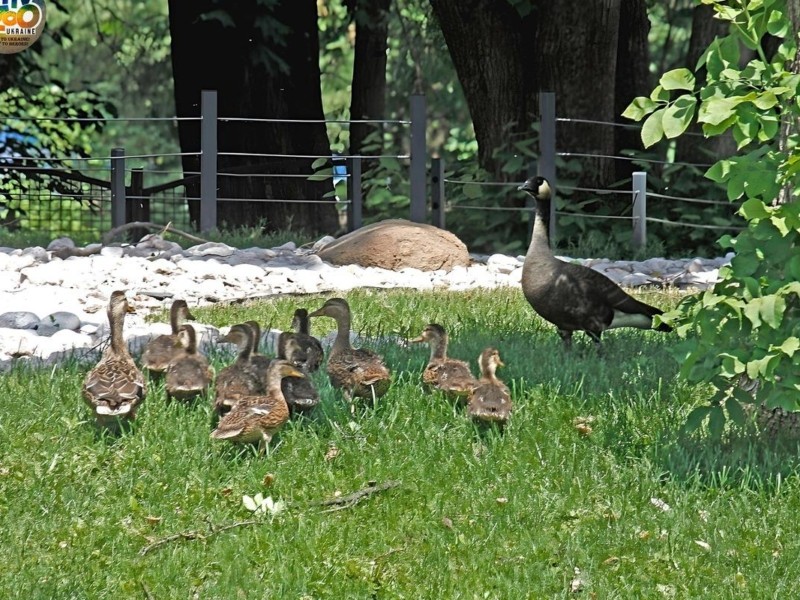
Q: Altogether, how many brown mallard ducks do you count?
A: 11